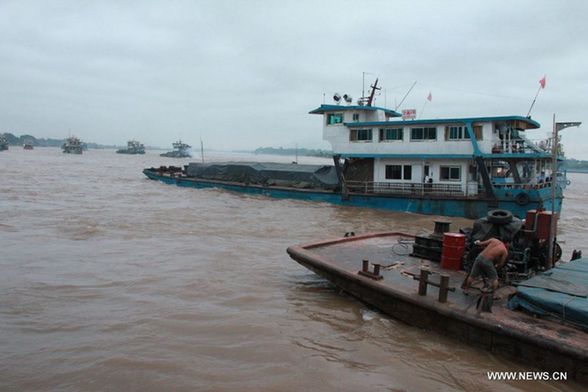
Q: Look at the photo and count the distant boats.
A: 5